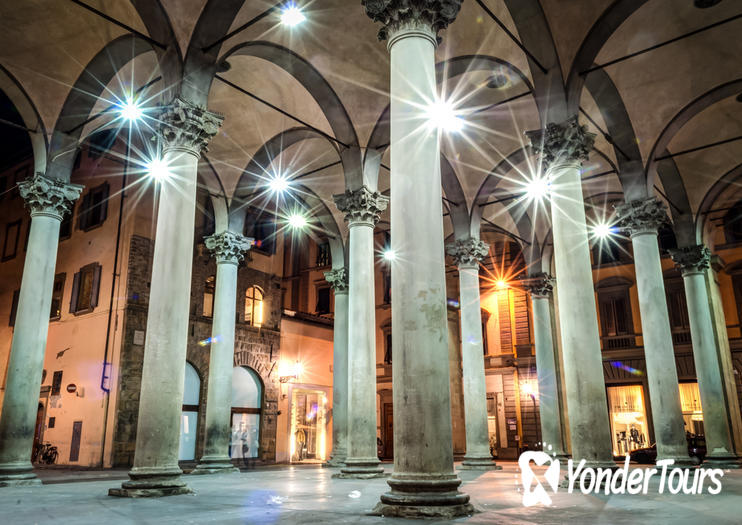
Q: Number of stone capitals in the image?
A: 11